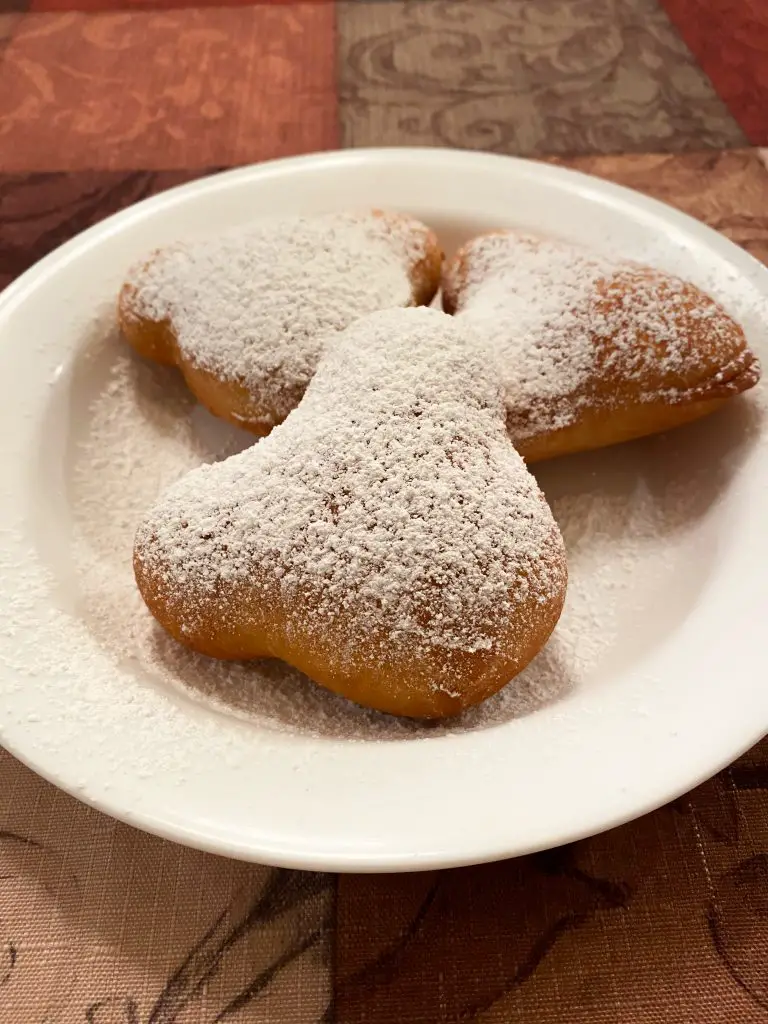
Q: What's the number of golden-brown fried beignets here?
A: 3